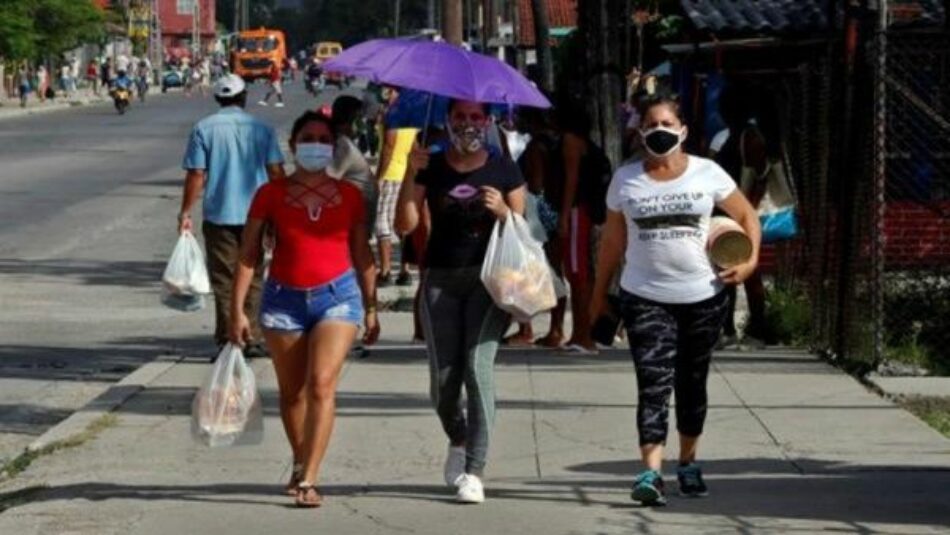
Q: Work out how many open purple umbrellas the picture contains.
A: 1